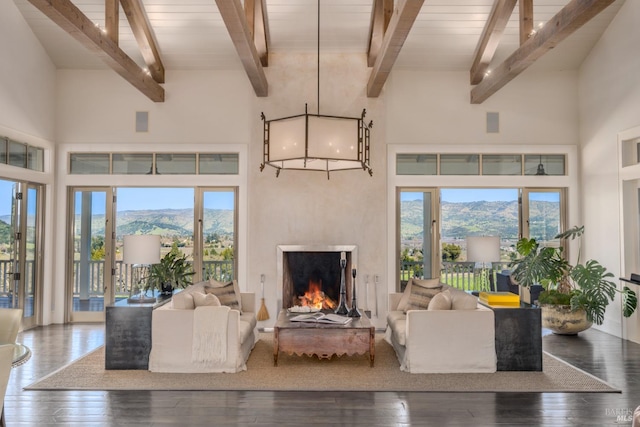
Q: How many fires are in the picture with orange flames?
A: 1